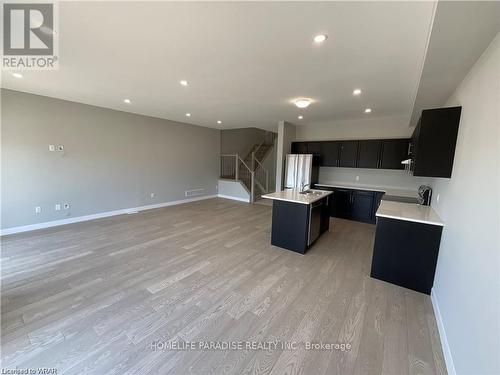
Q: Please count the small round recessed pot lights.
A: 9